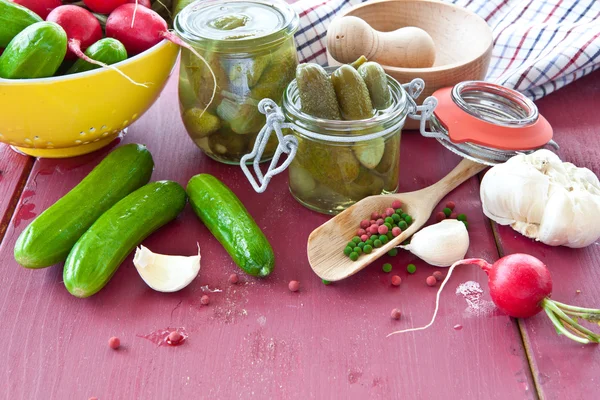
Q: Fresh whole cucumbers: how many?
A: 6